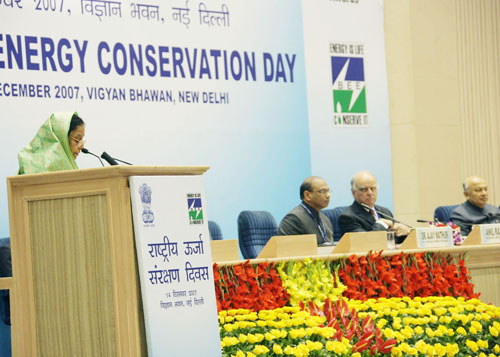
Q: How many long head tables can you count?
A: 1